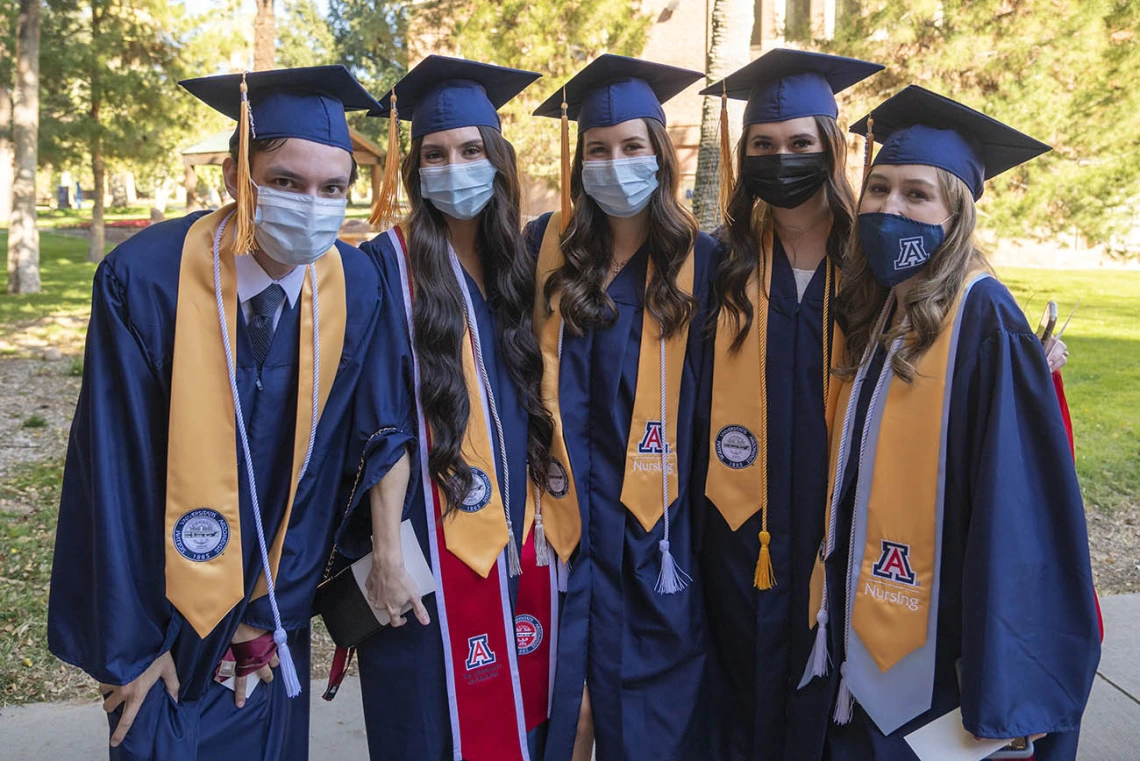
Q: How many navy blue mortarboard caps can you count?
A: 5